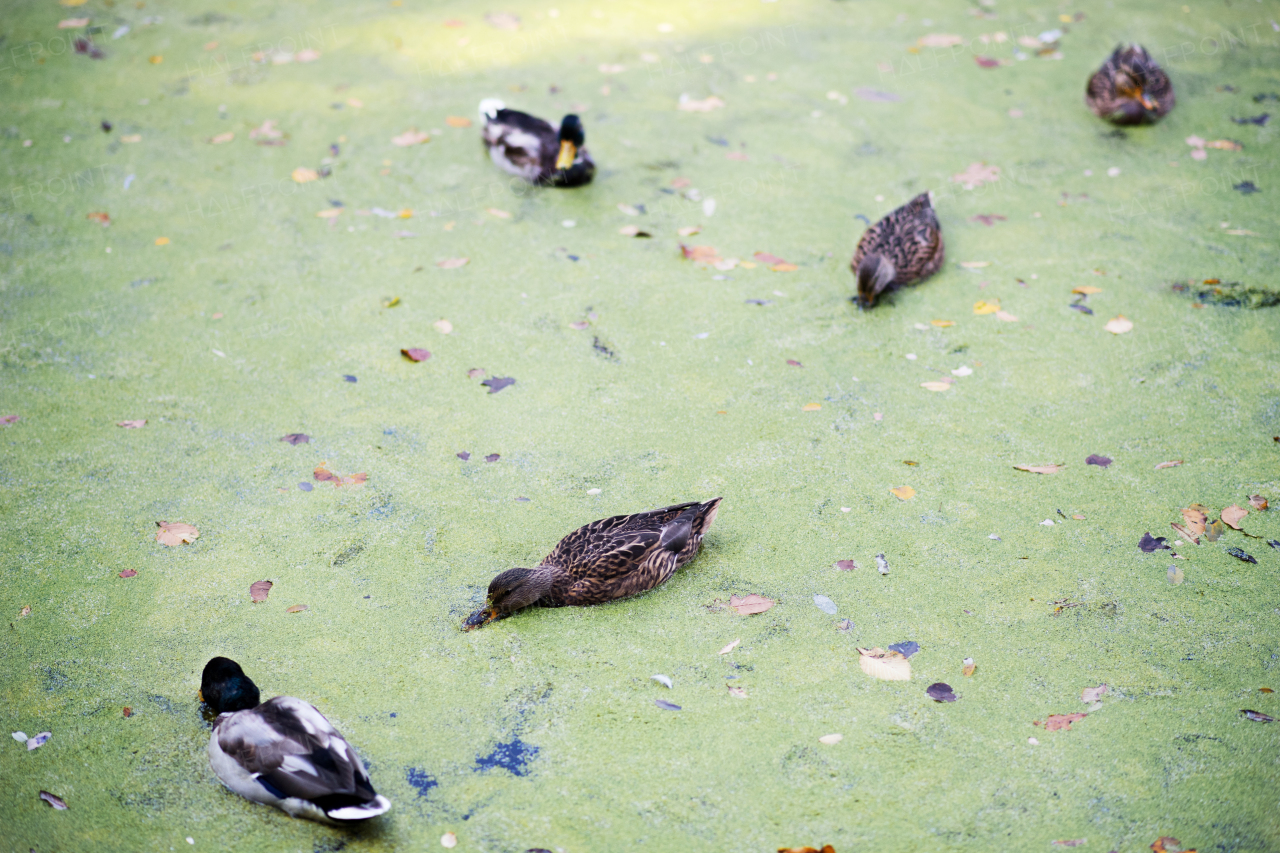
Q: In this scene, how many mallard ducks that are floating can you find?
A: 5